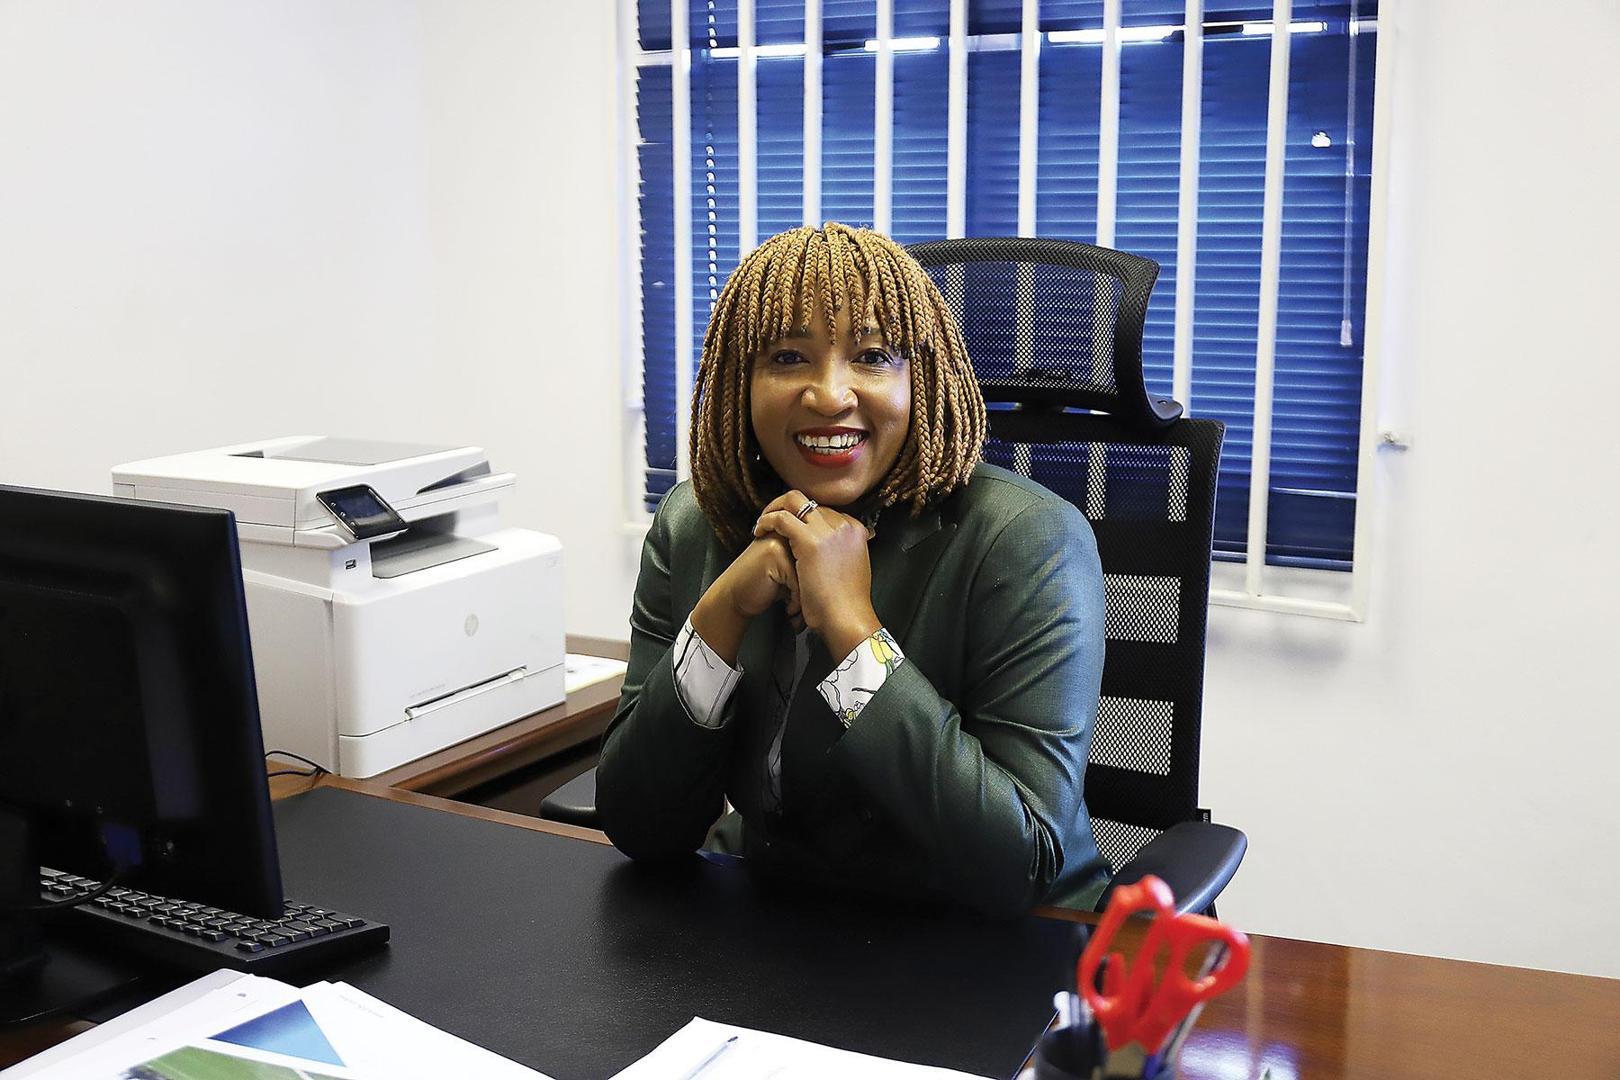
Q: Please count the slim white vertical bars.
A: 9